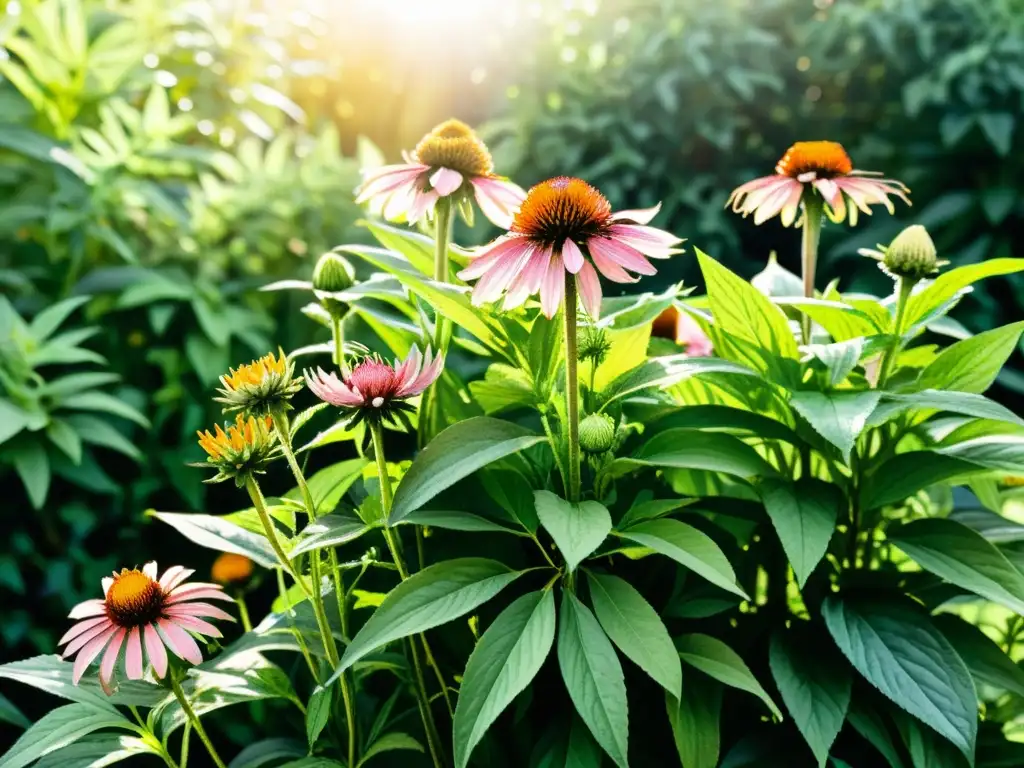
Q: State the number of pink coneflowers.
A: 5